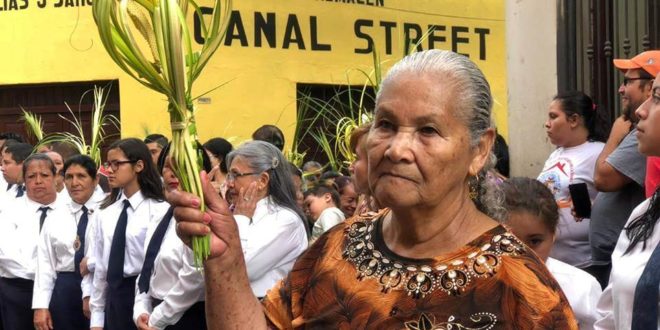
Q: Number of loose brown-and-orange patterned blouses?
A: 1